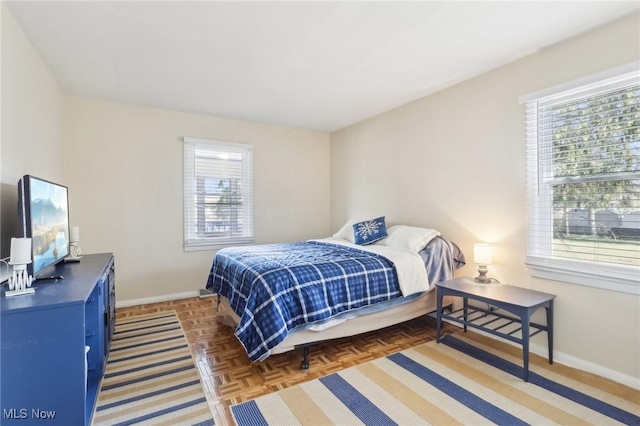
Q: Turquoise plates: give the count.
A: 0